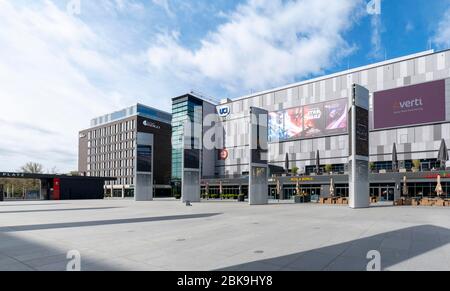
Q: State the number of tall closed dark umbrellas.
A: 4